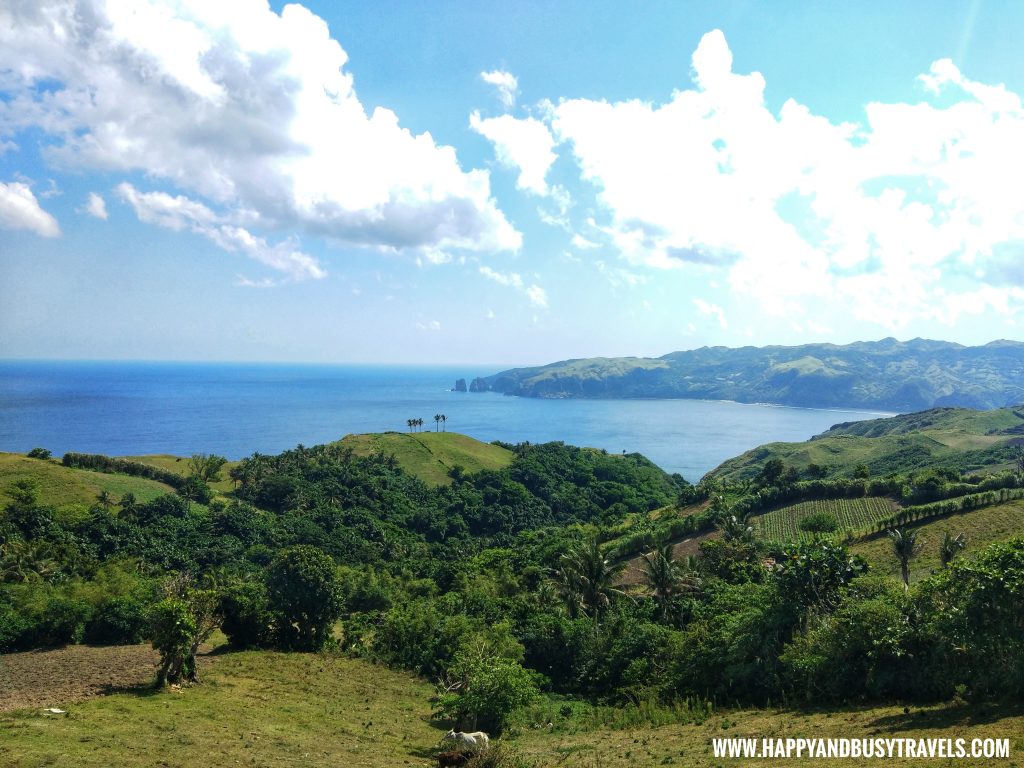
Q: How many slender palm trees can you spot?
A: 5